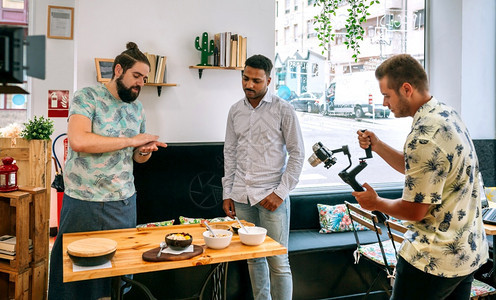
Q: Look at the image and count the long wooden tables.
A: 1